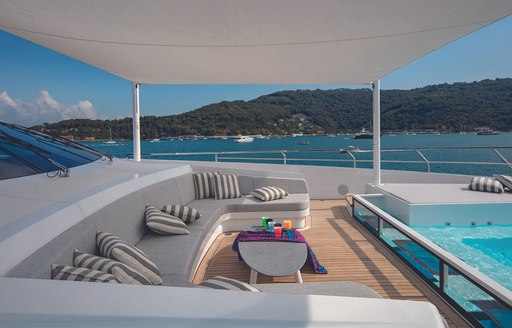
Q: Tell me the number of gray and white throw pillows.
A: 10